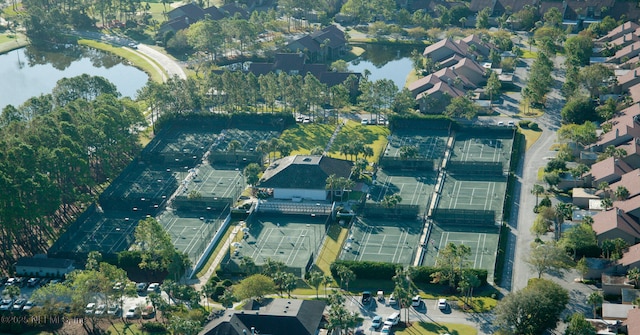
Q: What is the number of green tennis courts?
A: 13